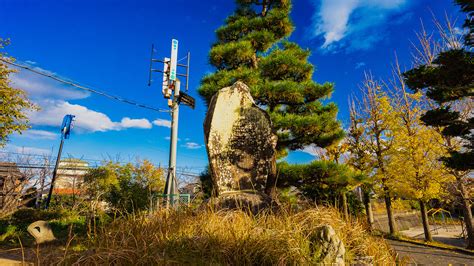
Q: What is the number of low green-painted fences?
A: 1